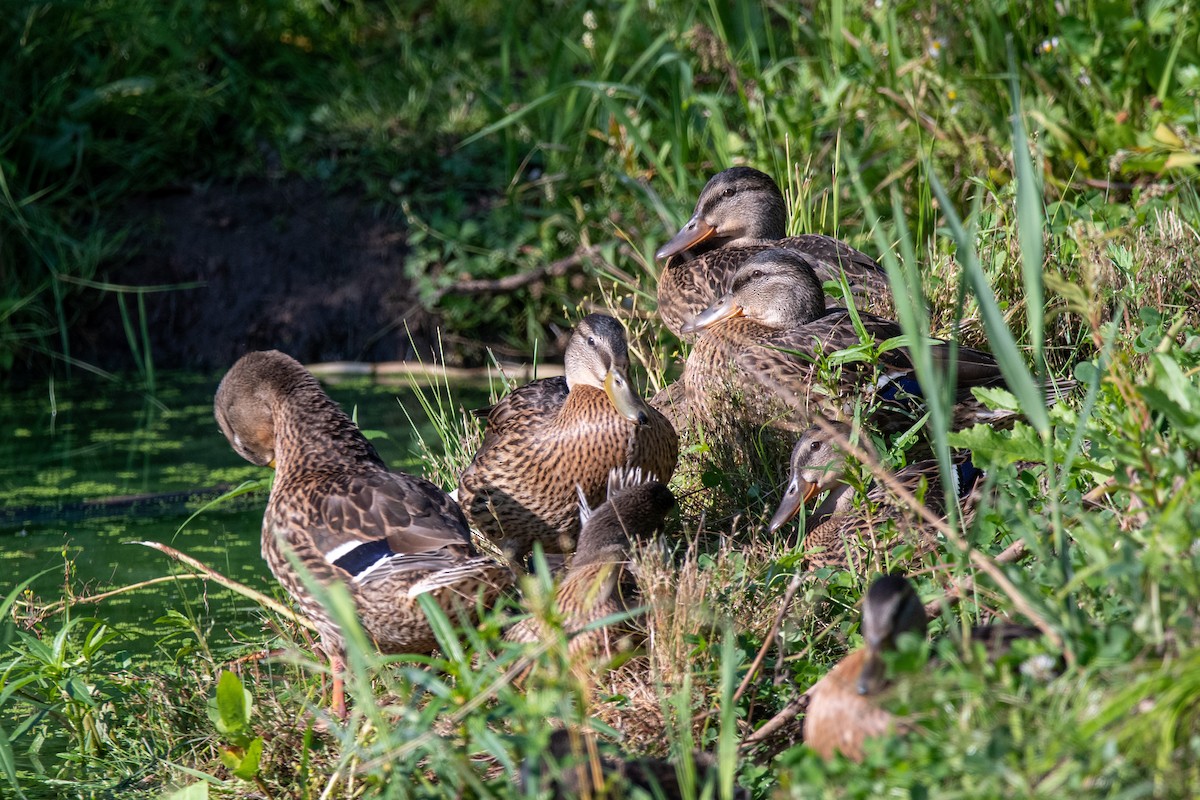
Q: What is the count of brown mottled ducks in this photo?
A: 7